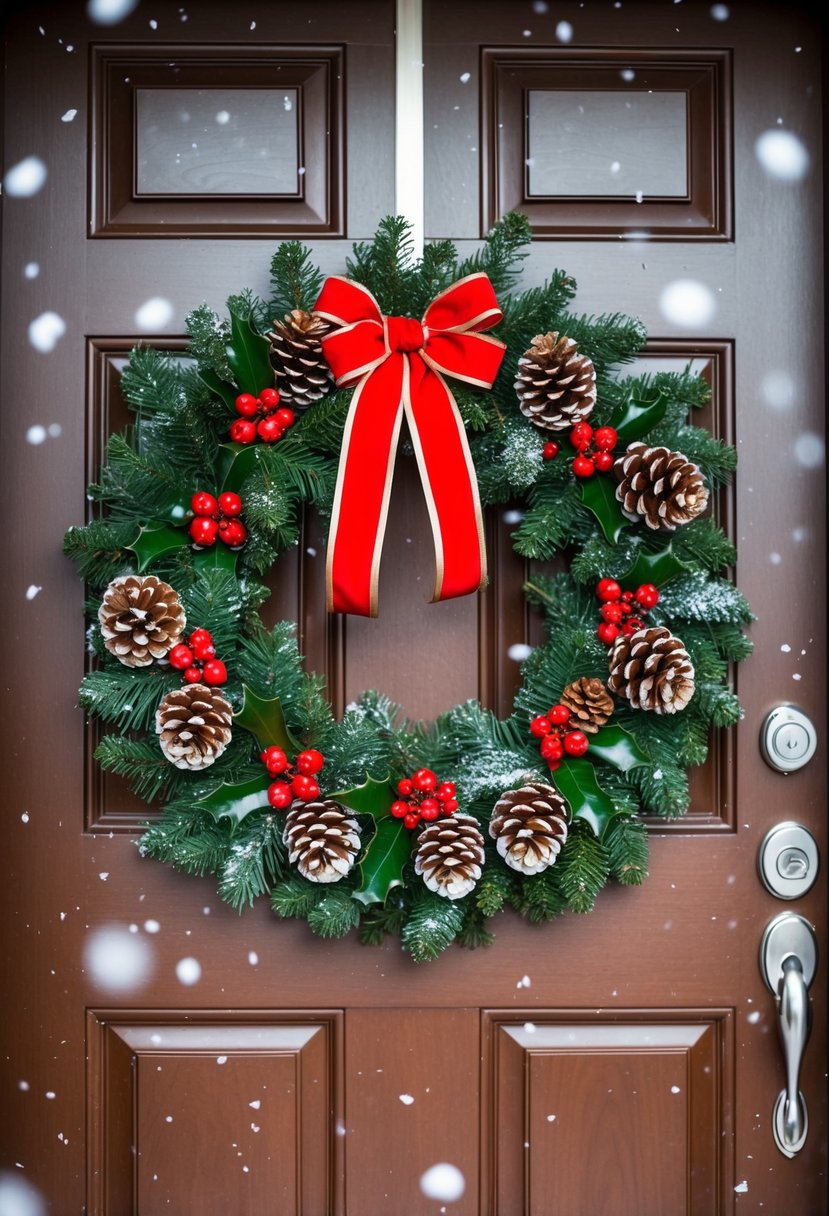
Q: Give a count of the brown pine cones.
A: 10